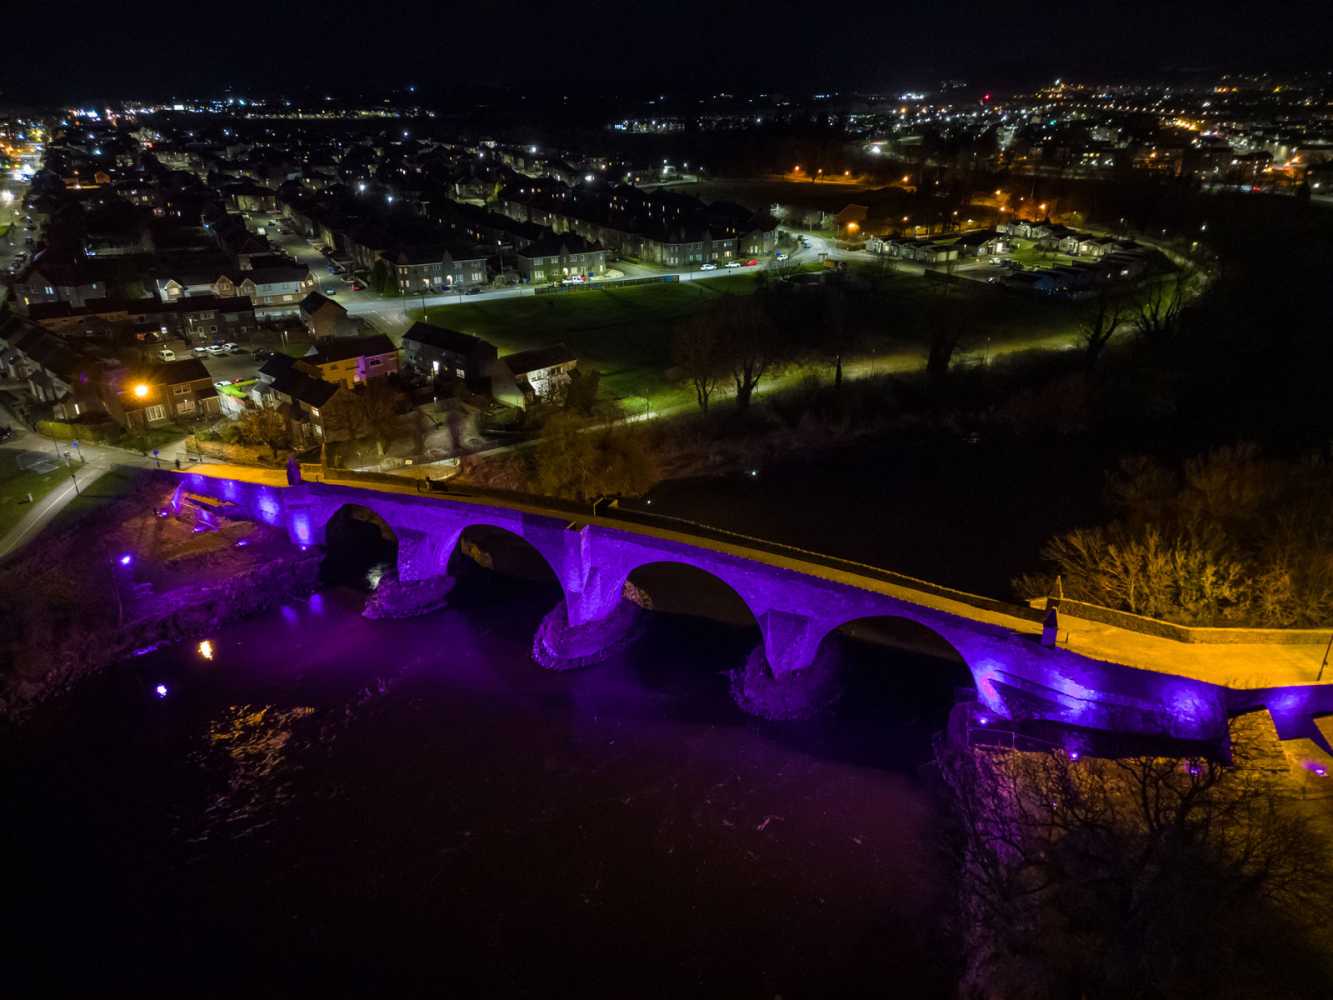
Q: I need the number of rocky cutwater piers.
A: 3